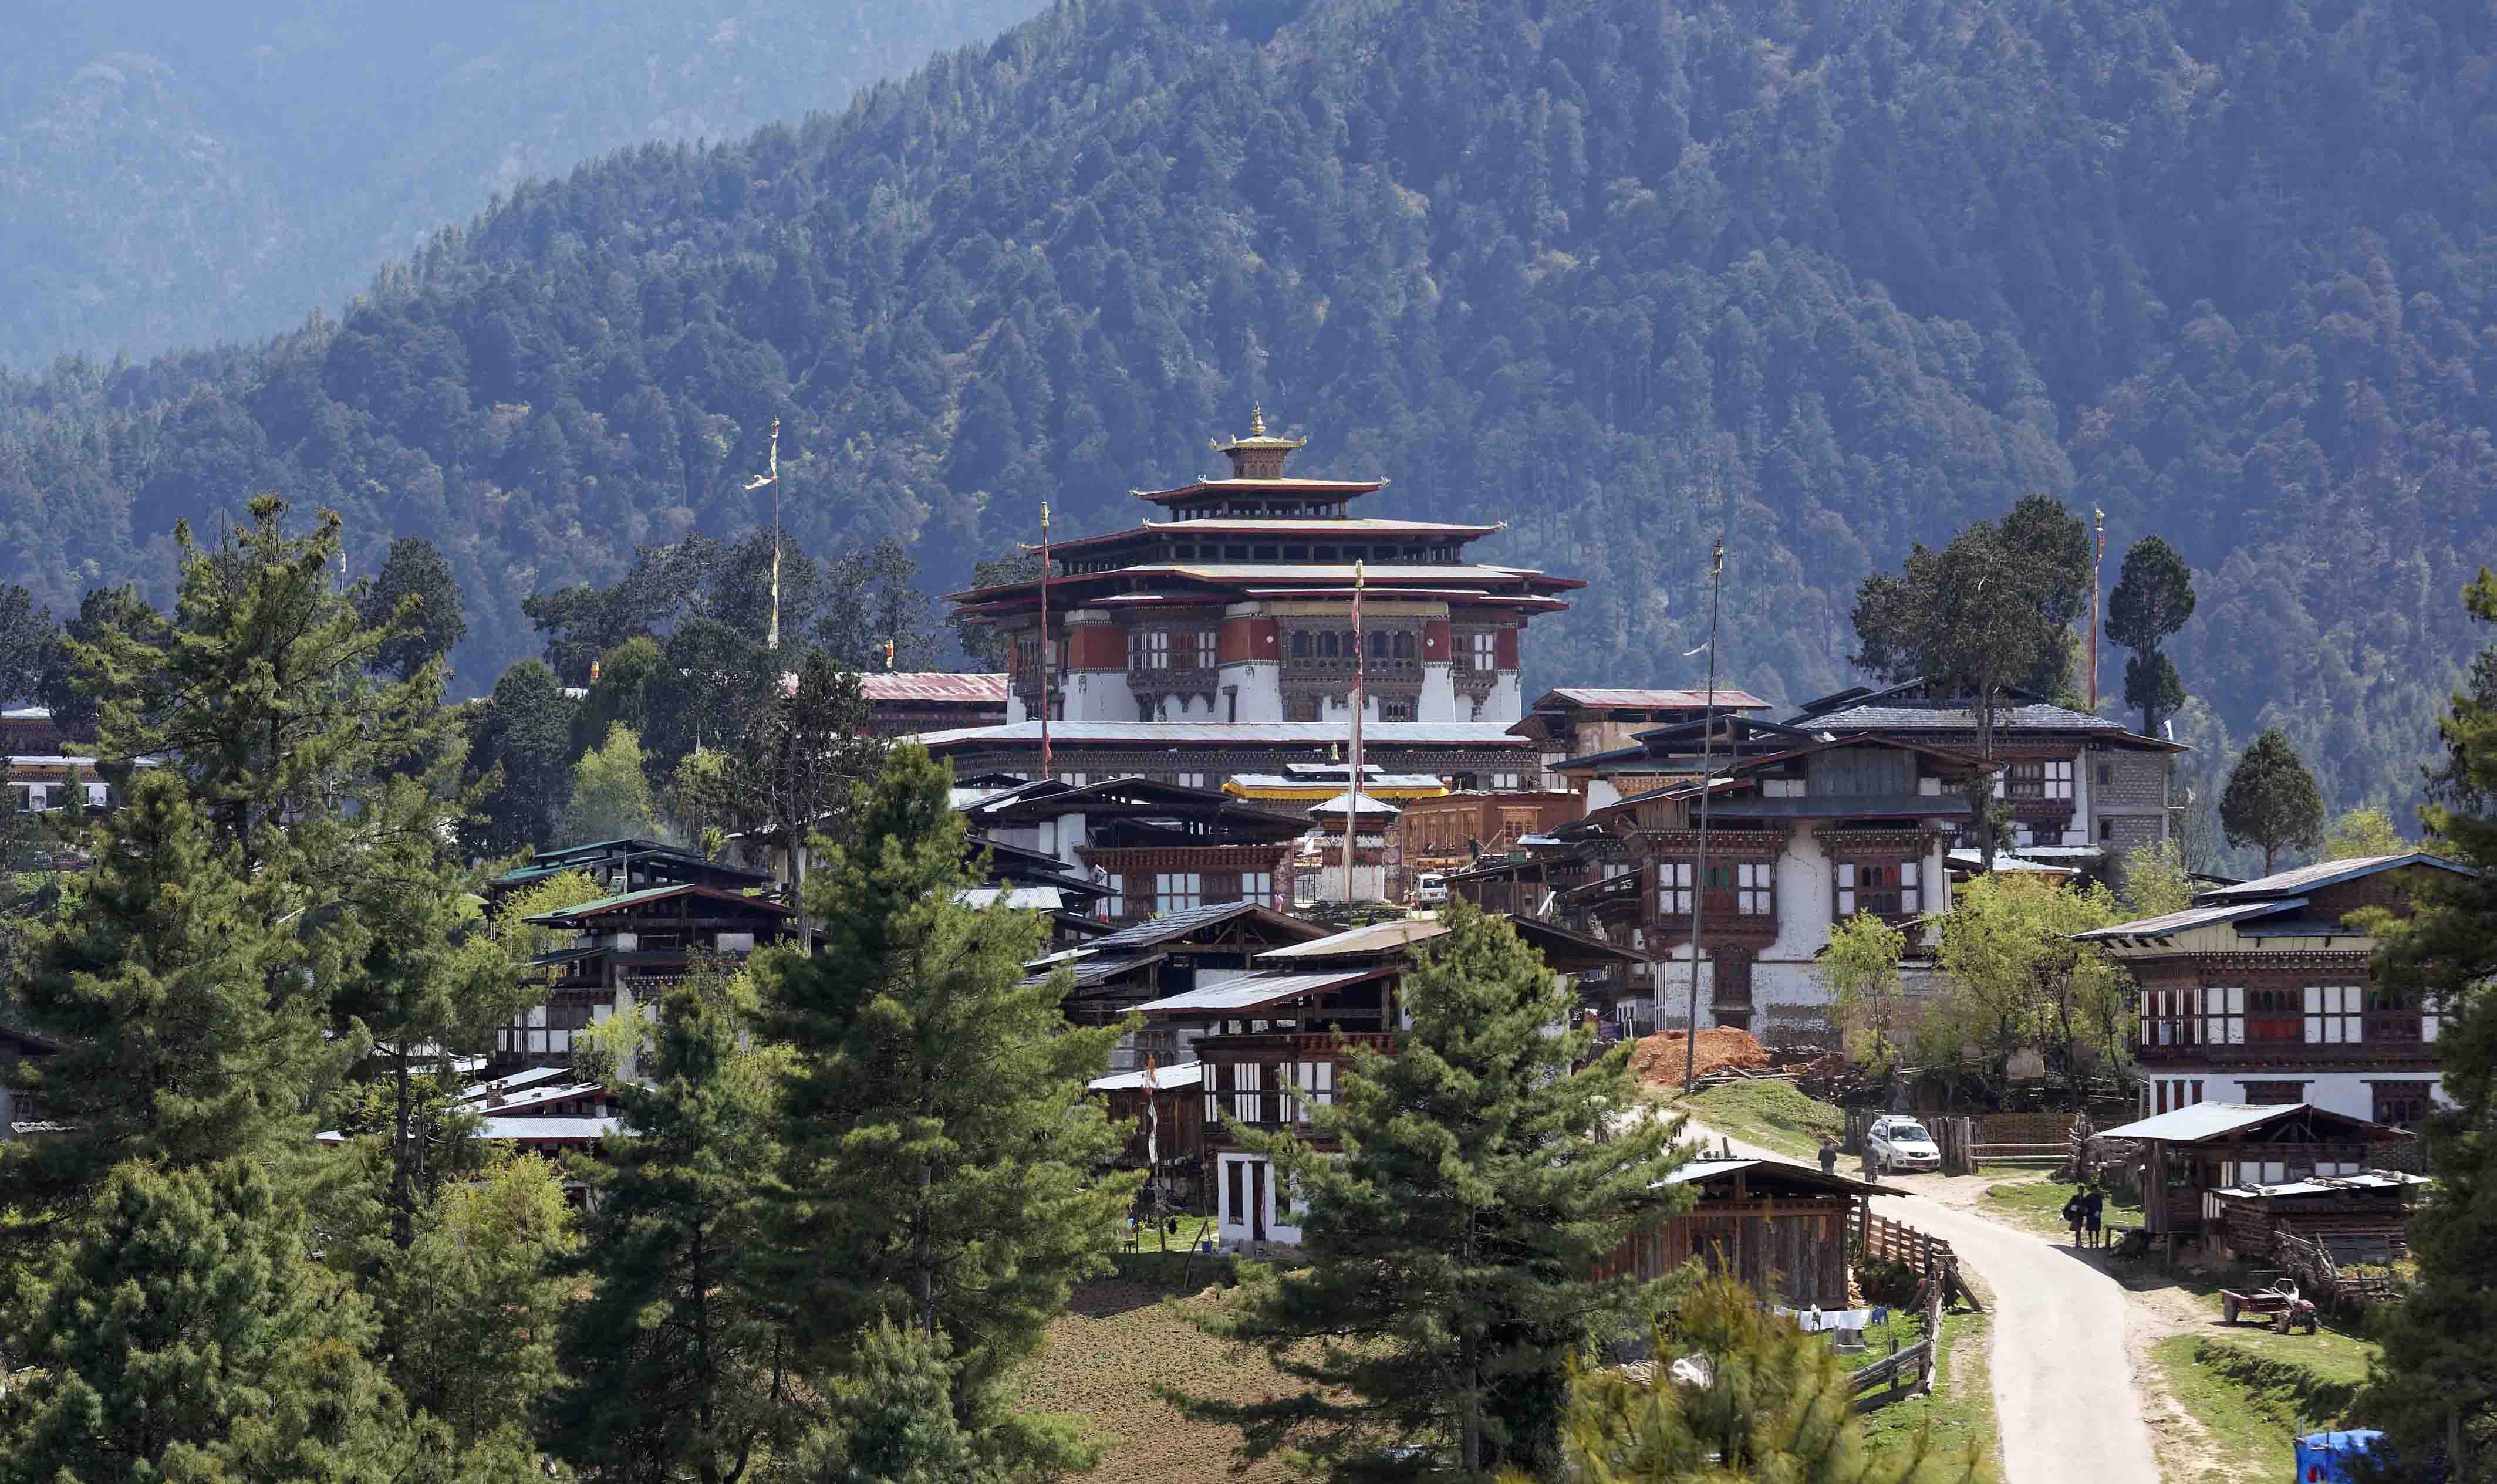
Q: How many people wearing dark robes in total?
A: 2